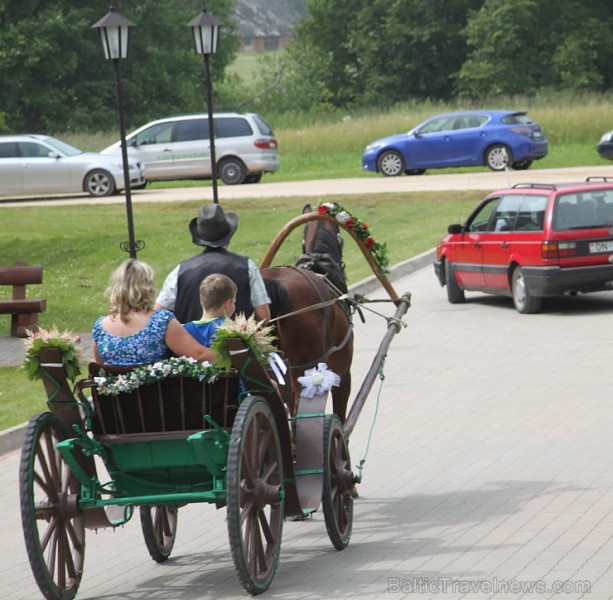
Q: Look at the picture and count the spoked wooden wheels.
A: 4